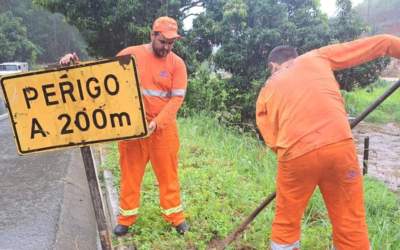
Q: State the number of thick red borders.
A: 0